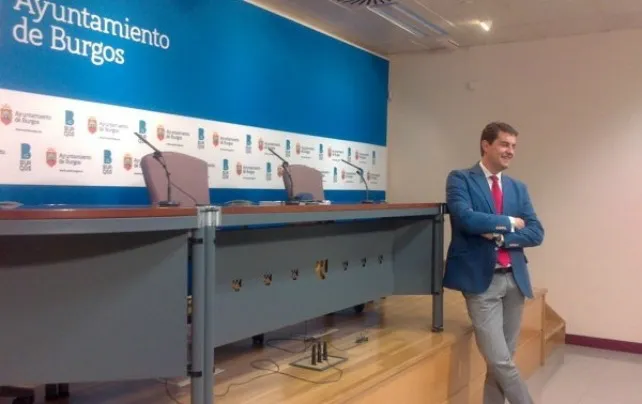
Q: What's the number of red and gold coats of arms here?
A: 14